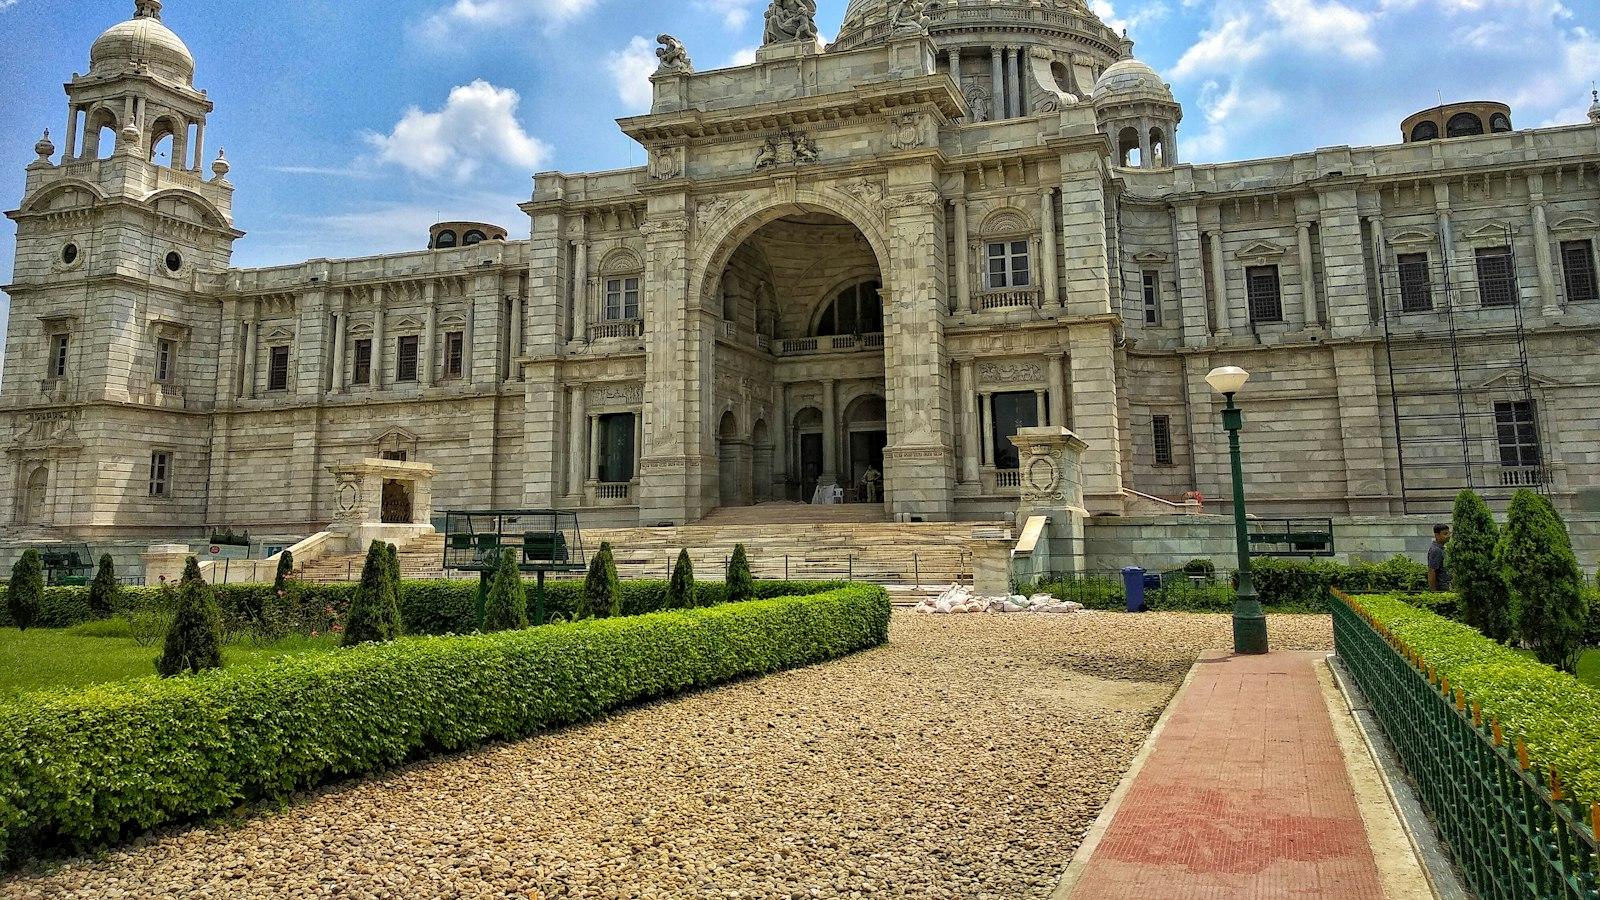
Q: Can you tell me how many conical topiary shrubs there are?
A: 12